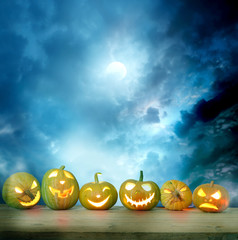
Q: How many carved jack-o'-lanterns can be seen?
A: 6